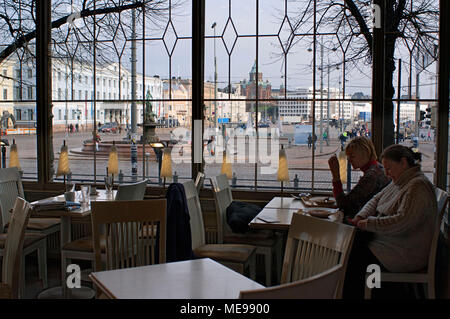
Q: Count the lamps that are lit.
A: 7